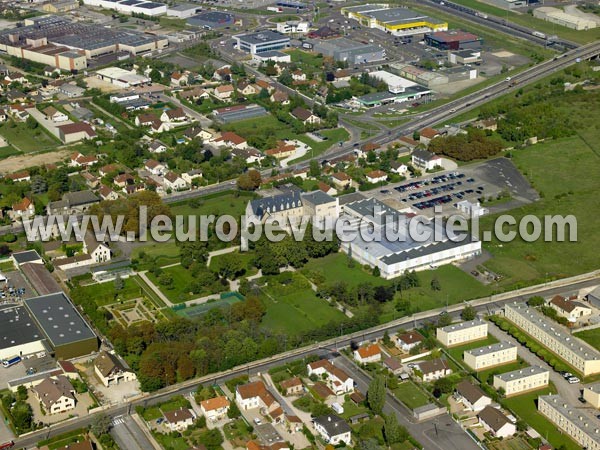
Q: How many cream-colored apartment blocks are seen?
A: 6